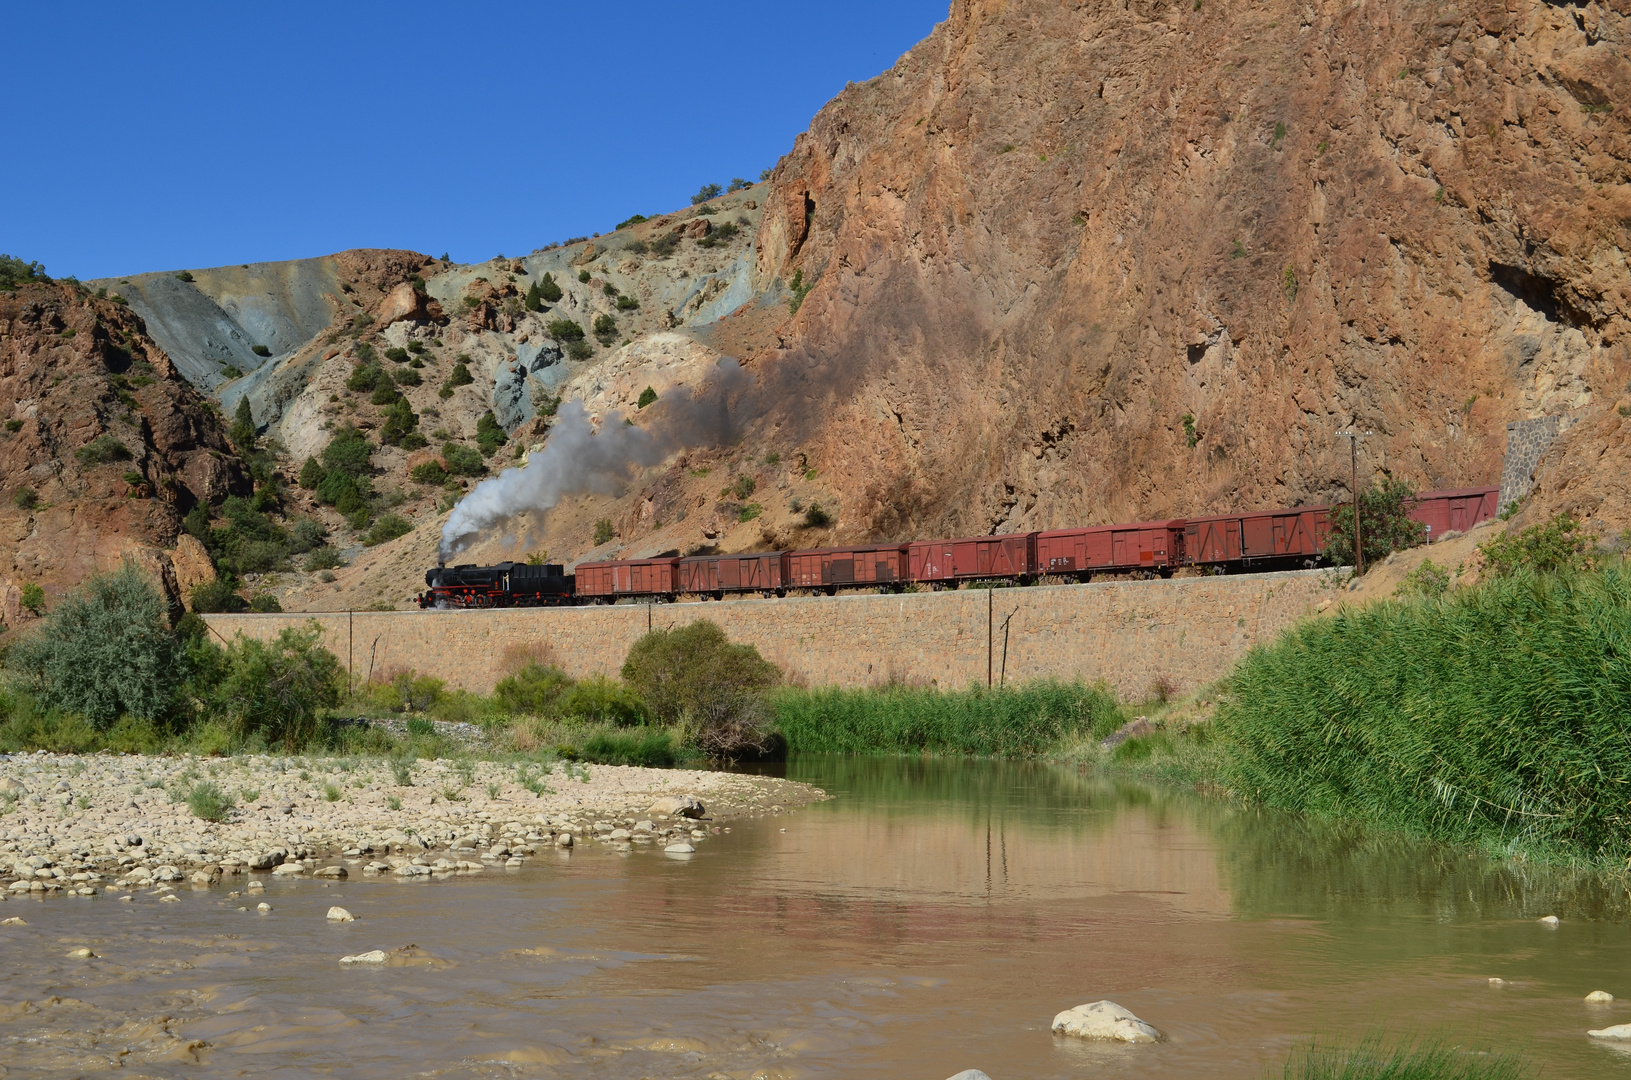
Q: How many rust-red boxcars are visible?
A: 7